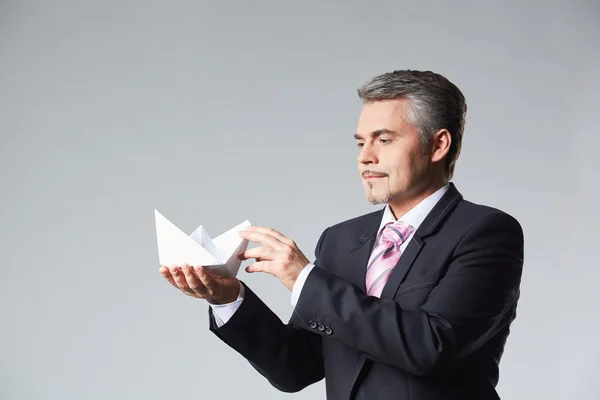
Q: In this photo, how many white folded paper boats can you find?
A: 1